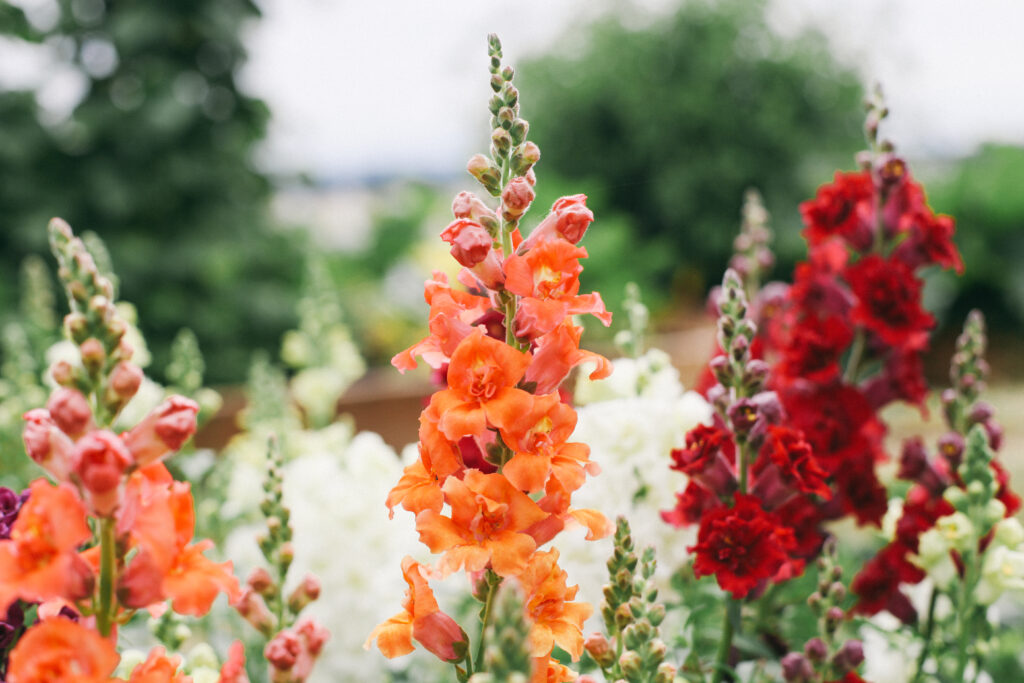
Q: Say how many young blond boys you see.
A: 0